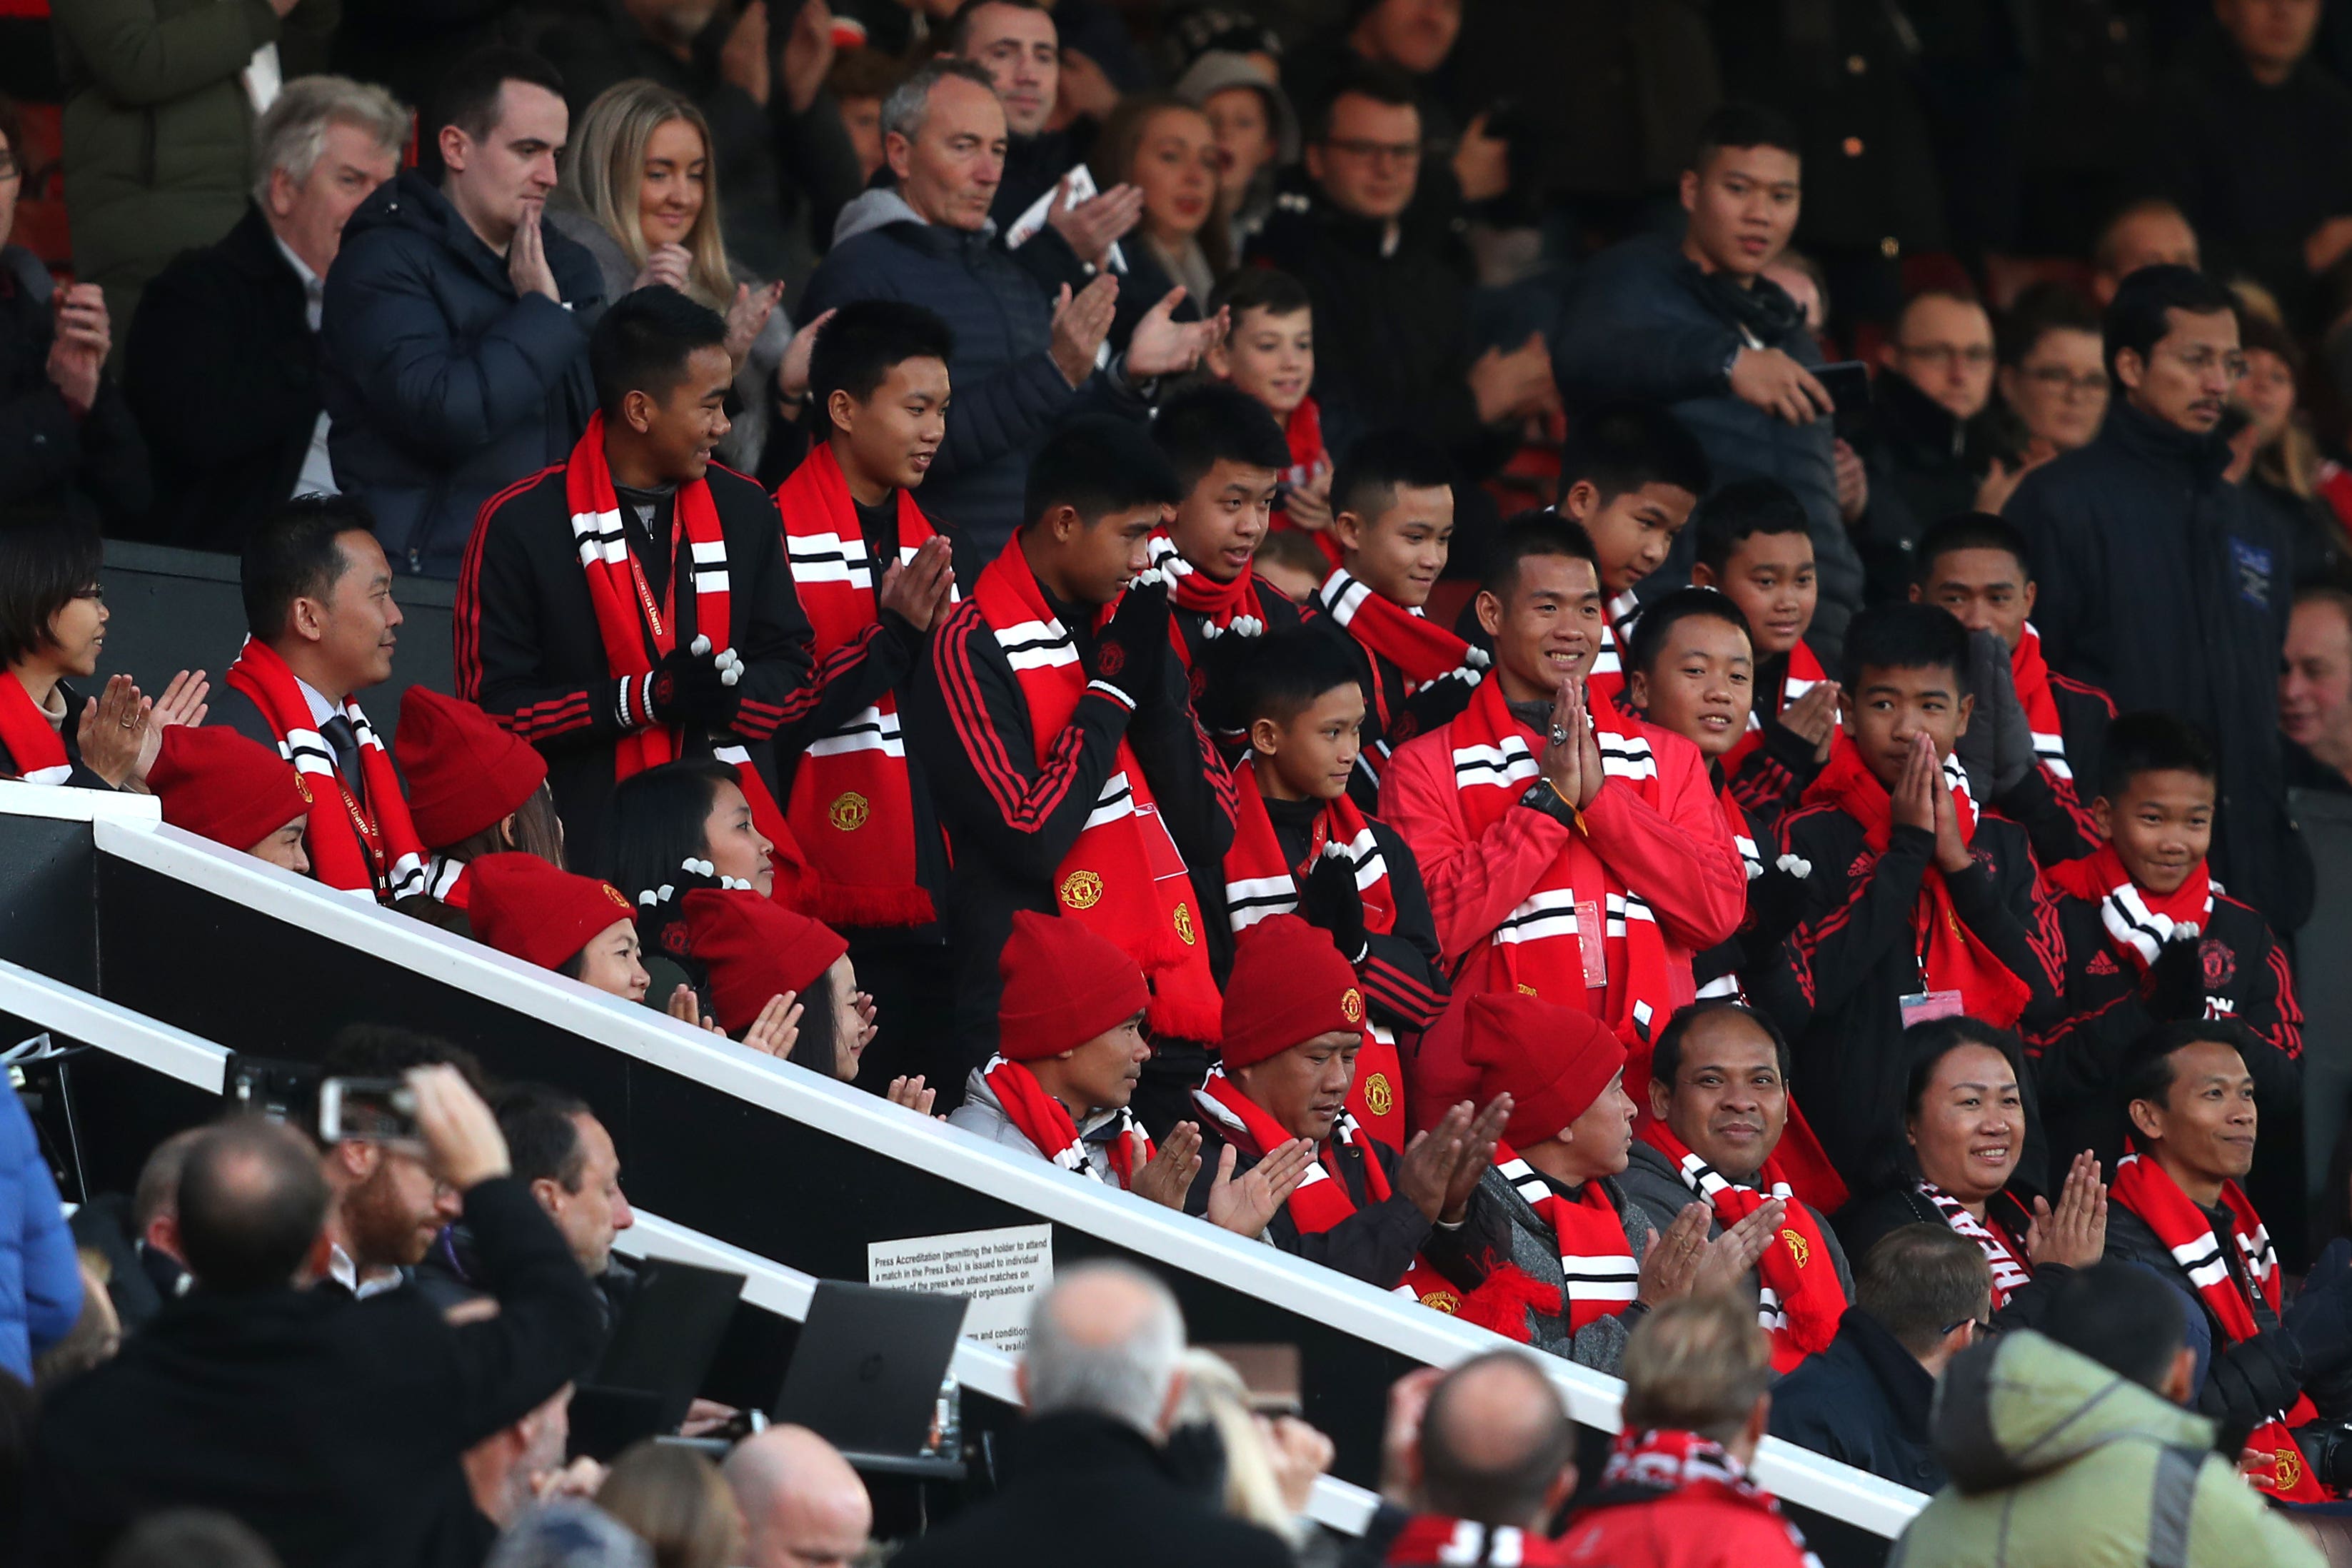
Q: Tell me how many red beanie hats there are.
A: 7